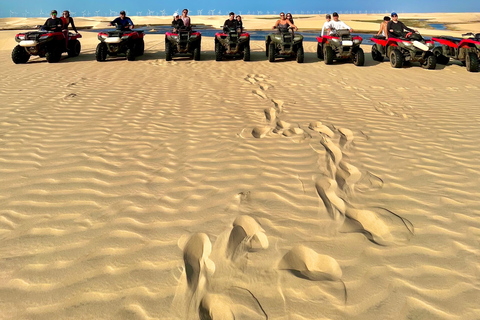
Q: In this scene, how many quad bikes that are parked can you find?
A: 8